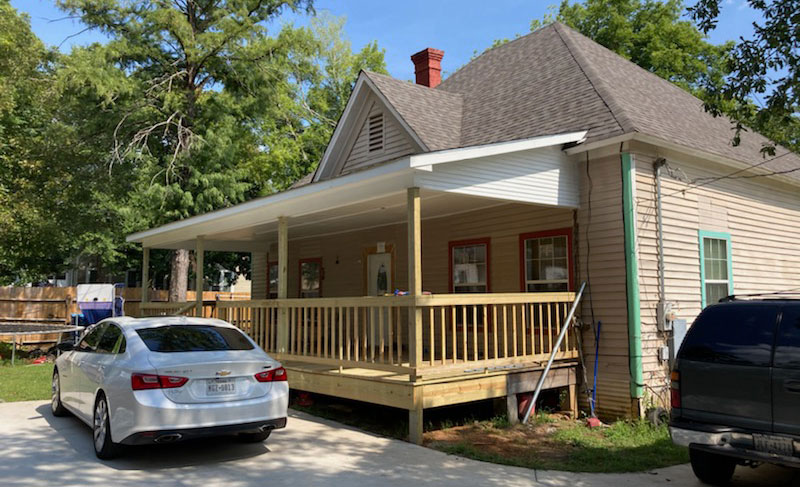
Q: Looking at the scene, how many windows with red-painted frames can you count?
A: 4